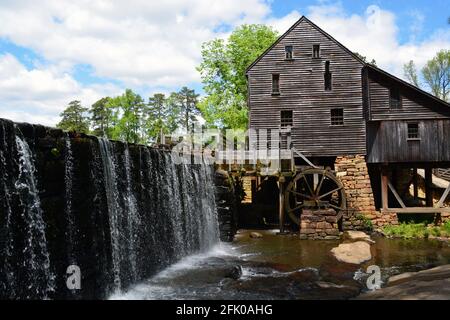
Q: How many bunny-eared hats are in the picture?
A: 0